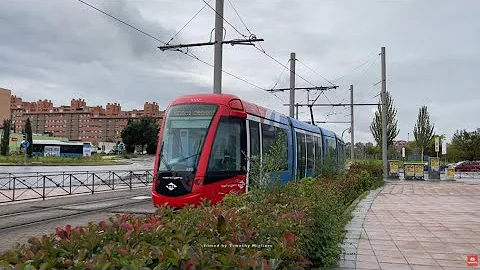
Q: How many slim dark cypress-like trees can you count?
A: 2